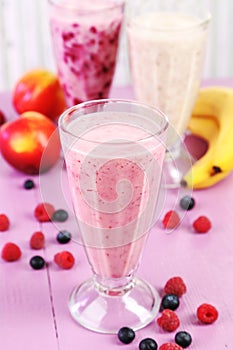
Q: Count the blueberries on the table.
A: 9